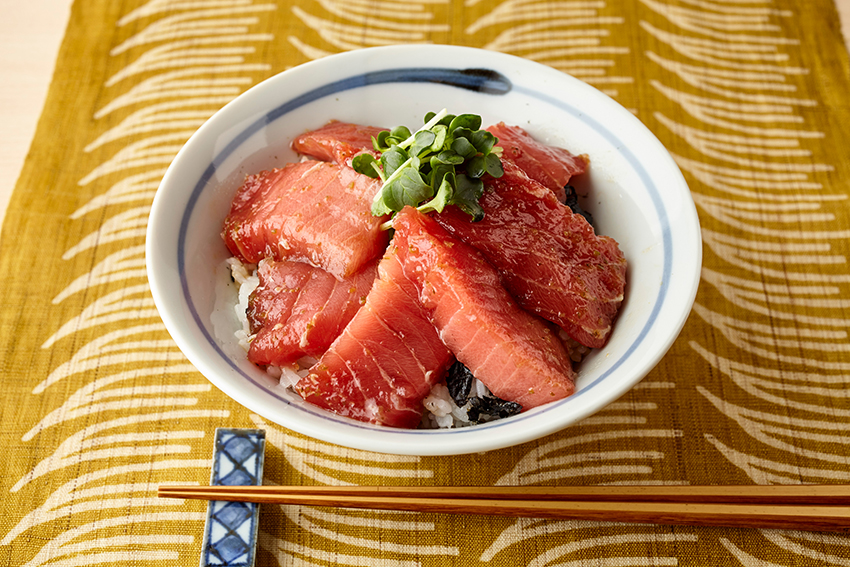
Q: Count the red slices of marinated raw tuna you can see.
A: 7